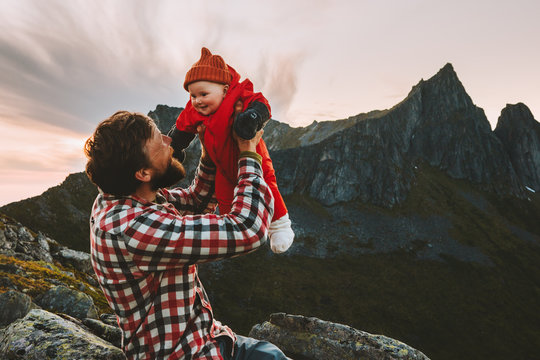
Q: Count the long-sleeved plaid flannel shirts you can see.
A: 1